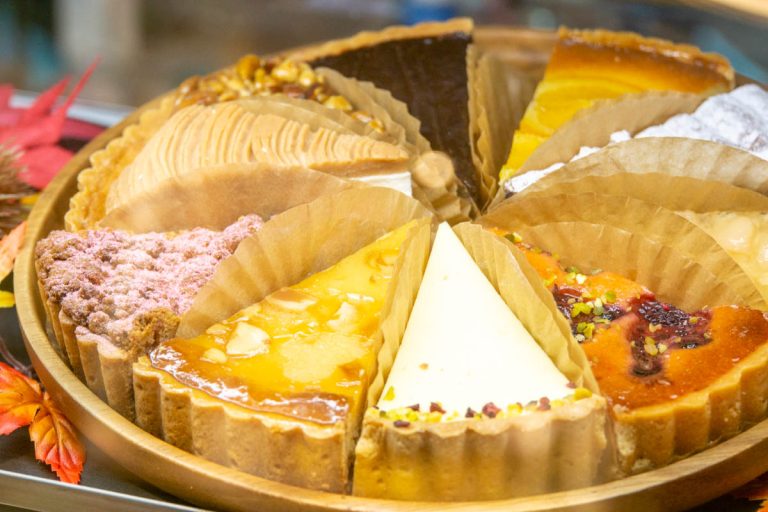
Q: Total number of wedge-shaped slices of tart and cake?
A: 10